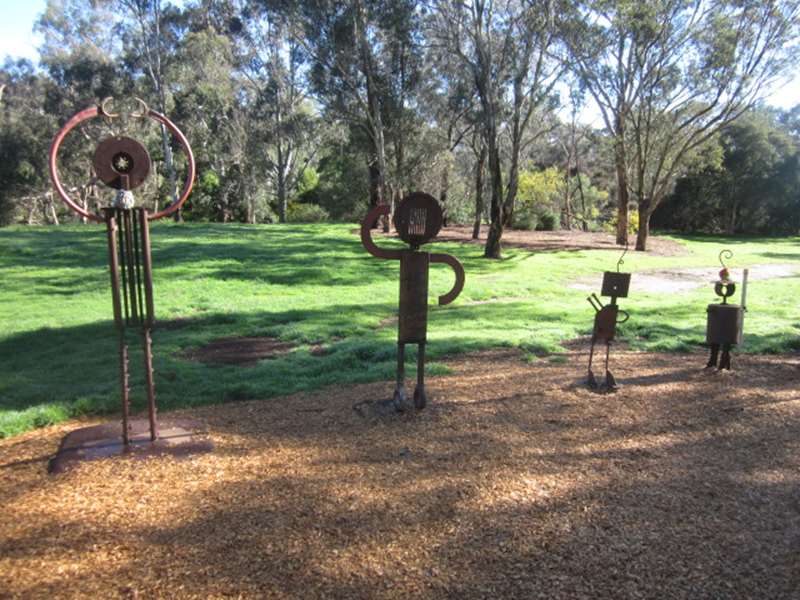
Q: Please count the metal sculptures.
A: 4